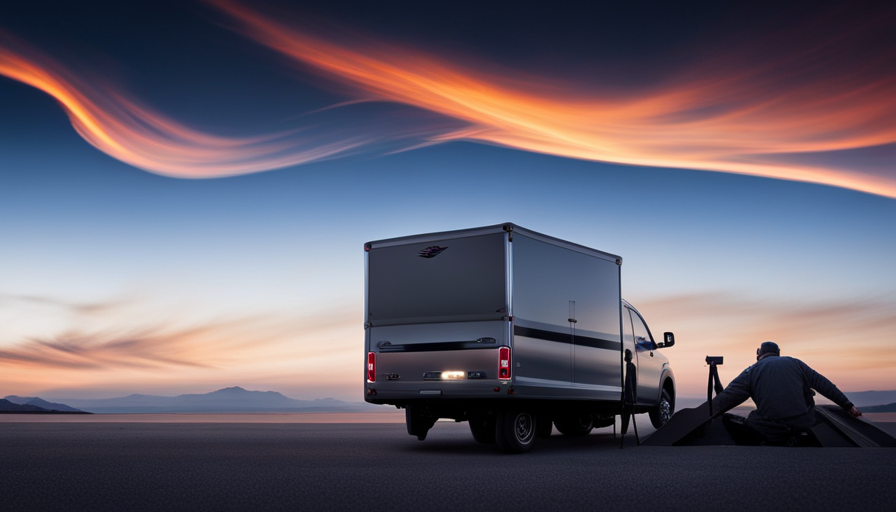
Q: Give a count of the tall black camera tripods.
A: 2